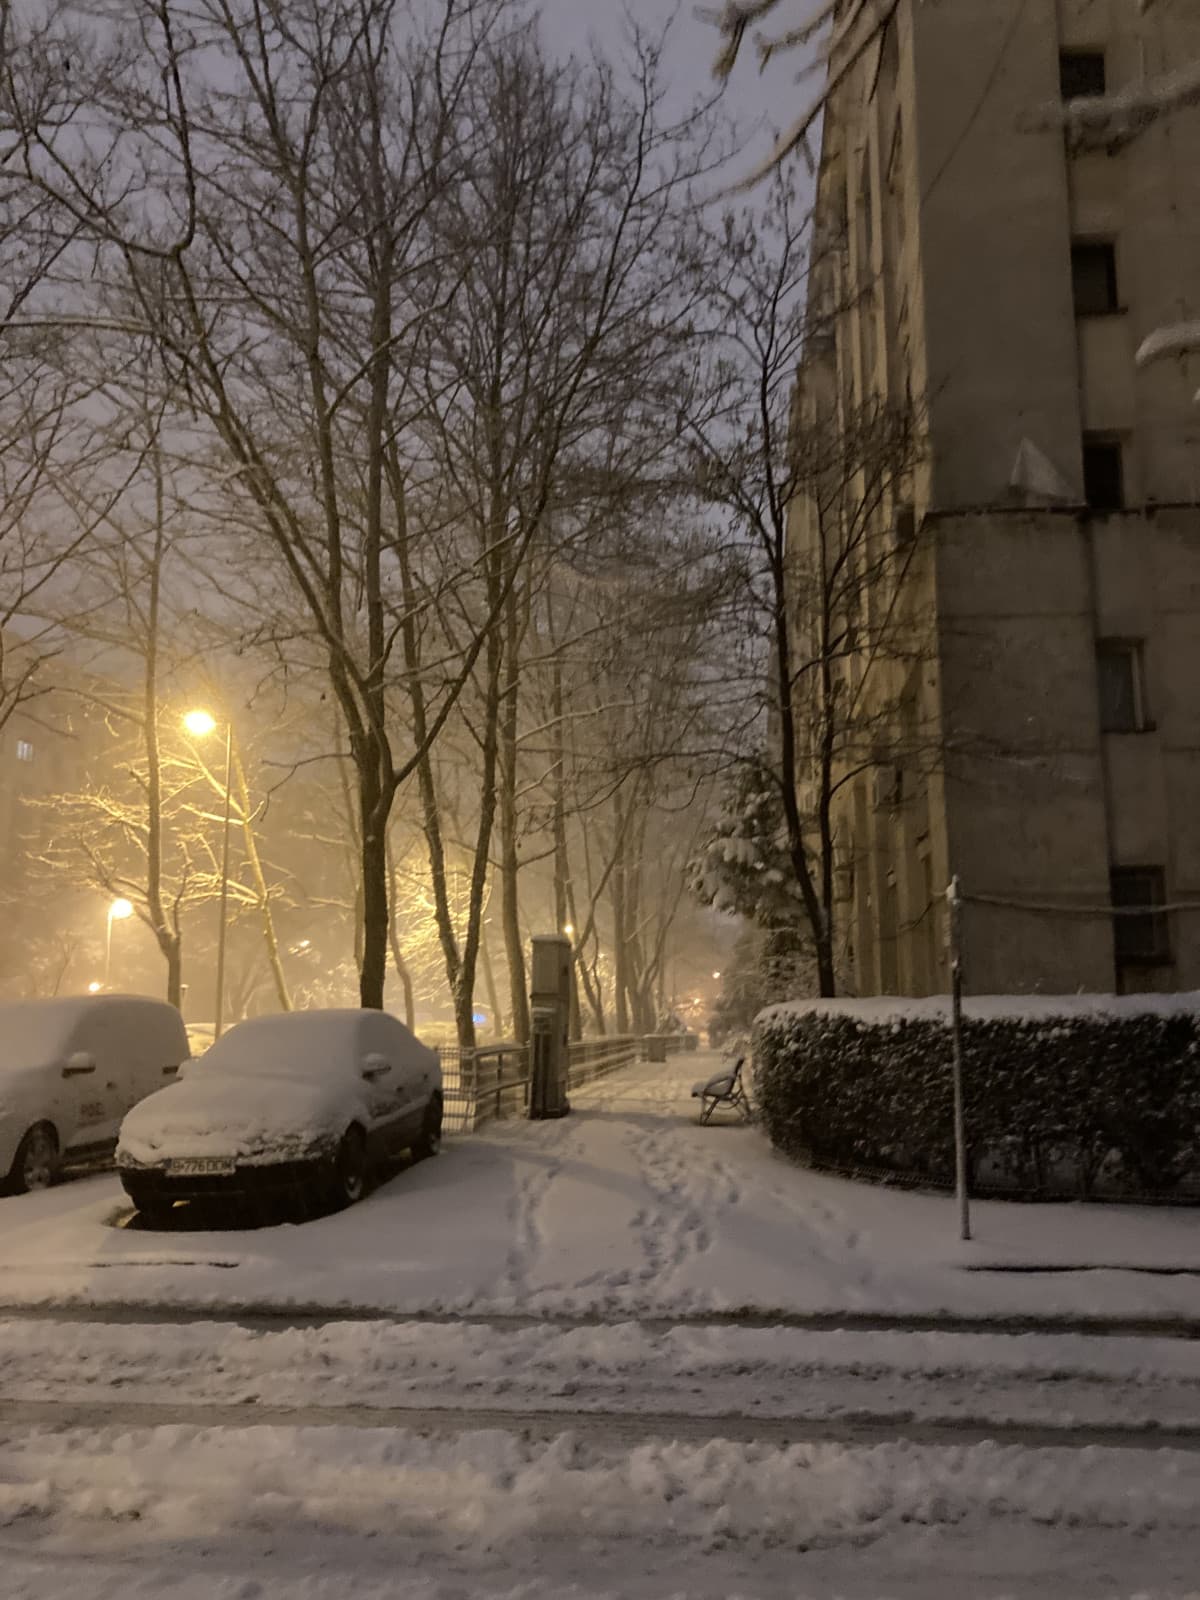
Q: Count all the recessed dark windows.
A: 5